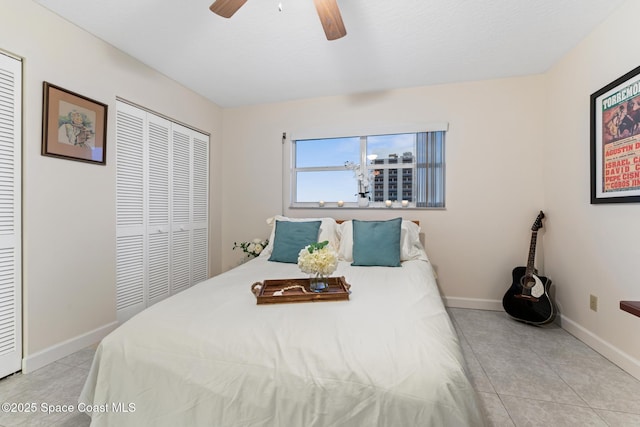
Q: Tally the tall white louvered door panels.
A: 5